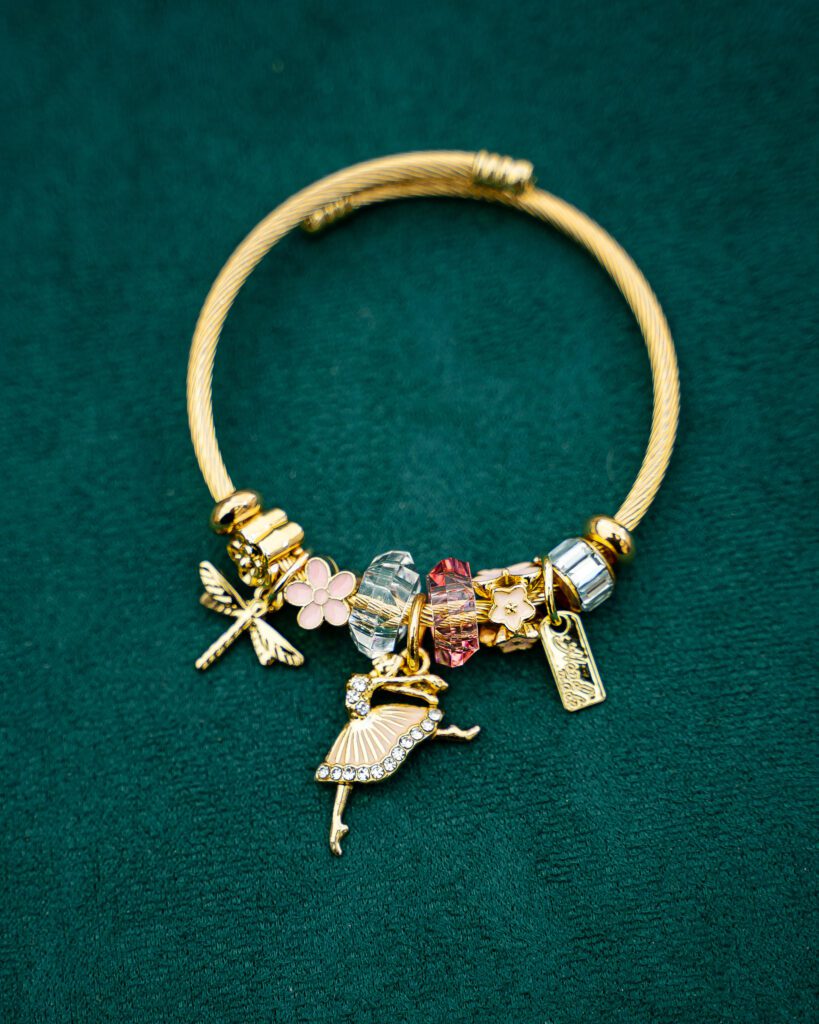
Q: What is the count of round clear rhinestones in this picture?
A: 14